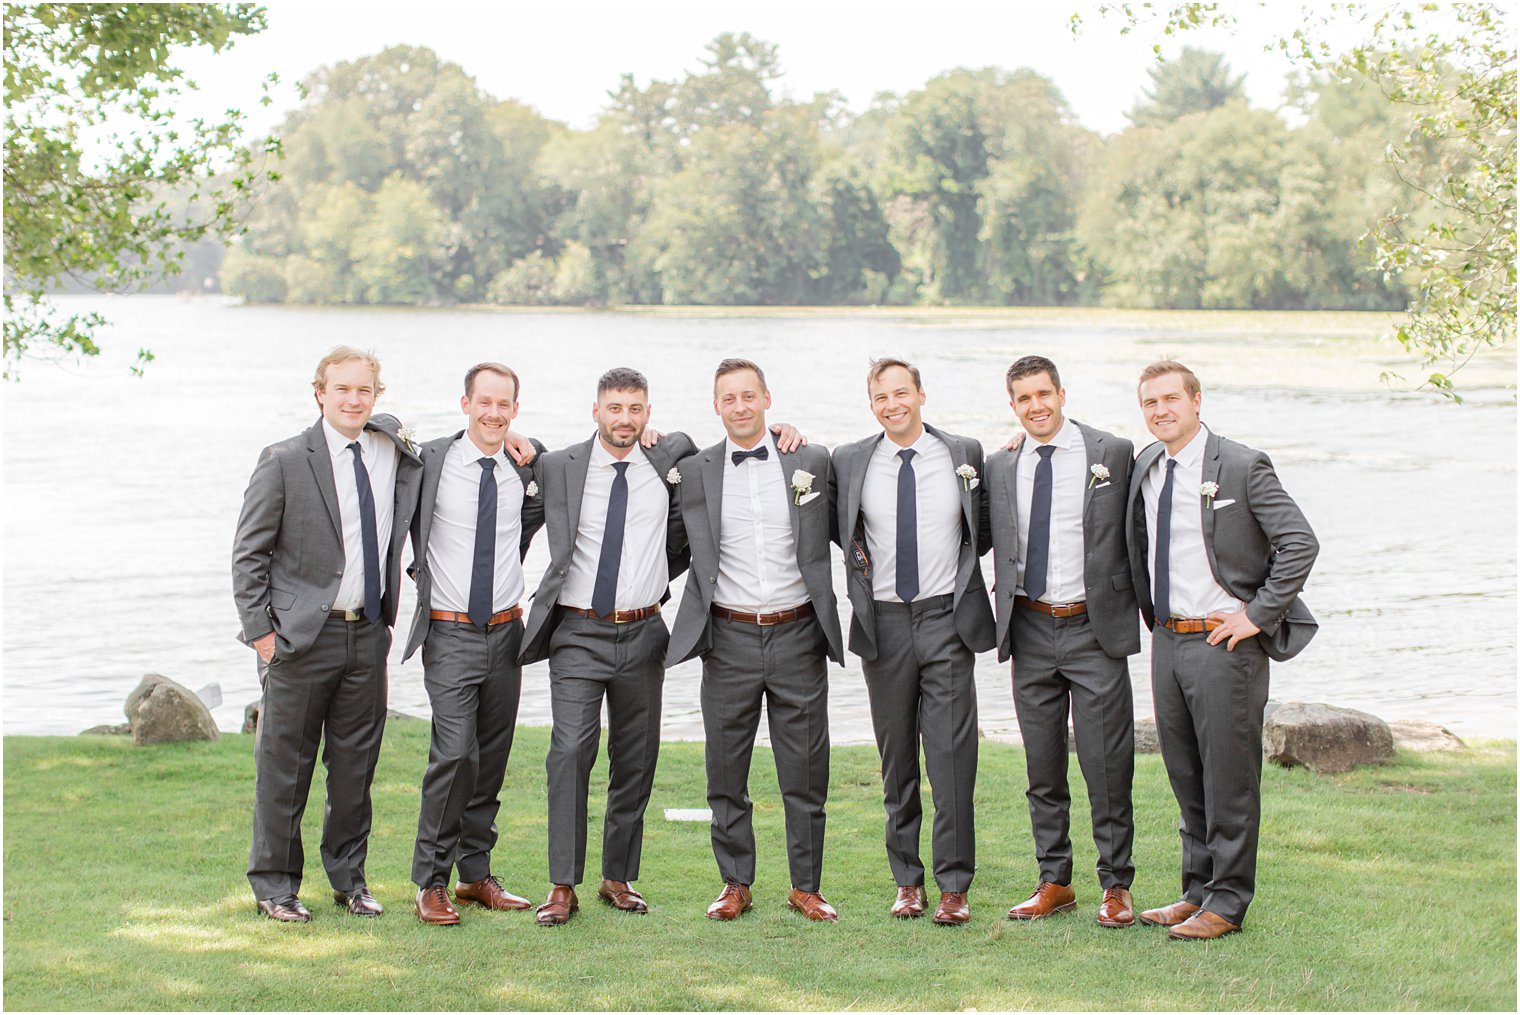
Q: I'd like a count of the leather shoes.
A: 14